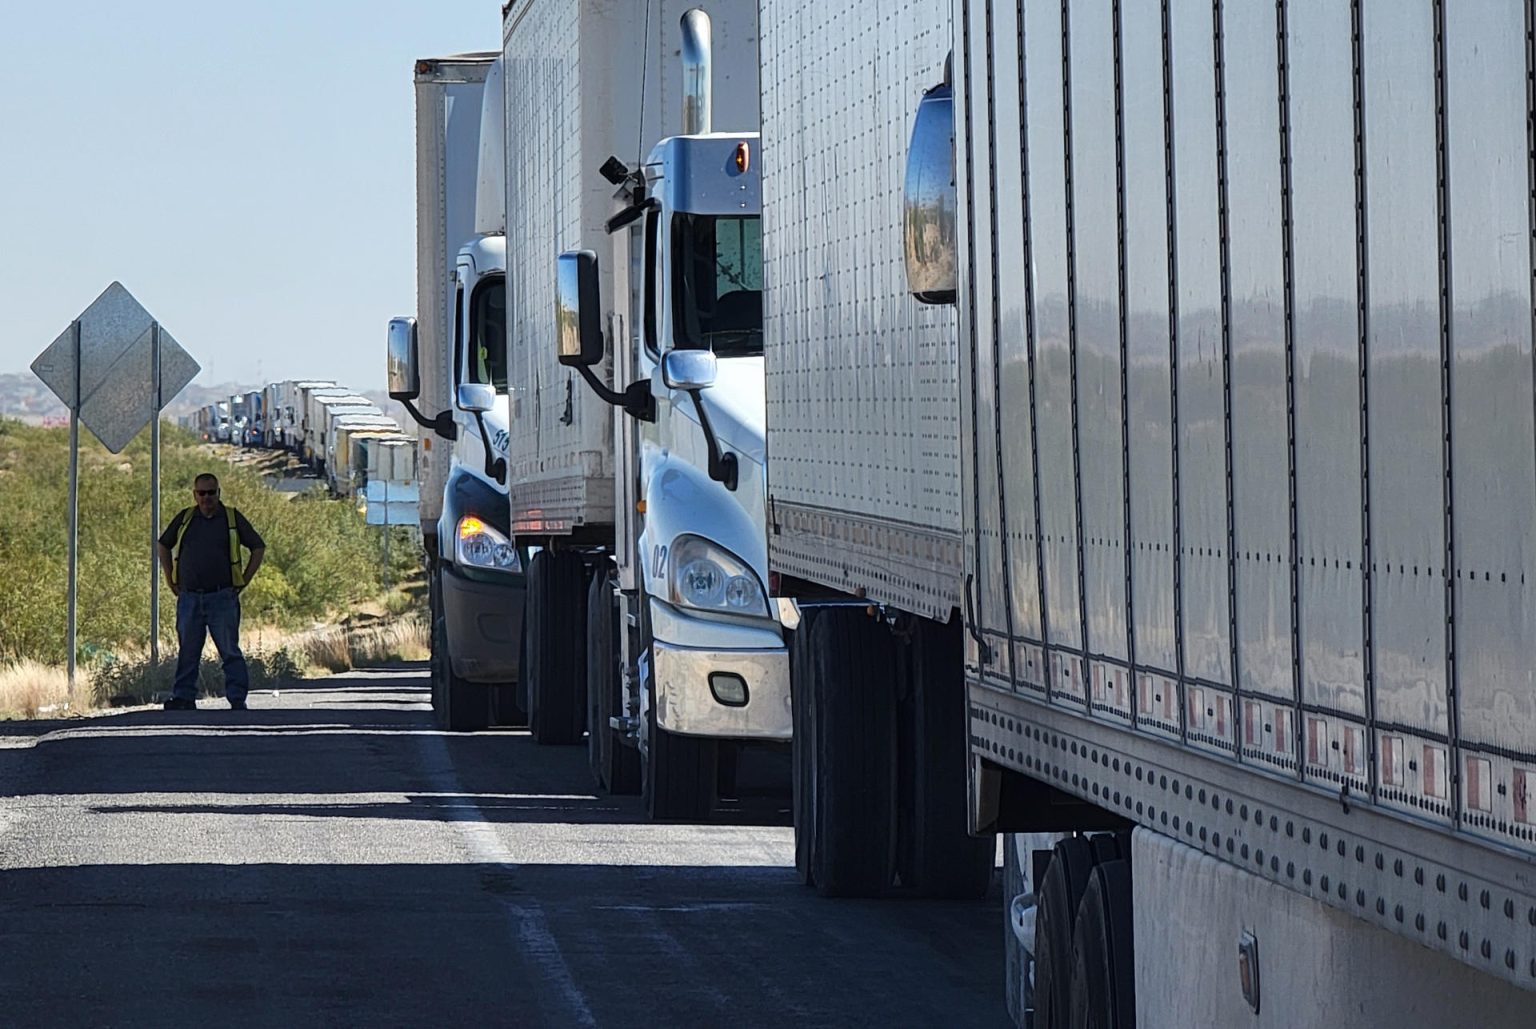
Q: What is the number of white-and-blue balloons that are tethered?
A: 0